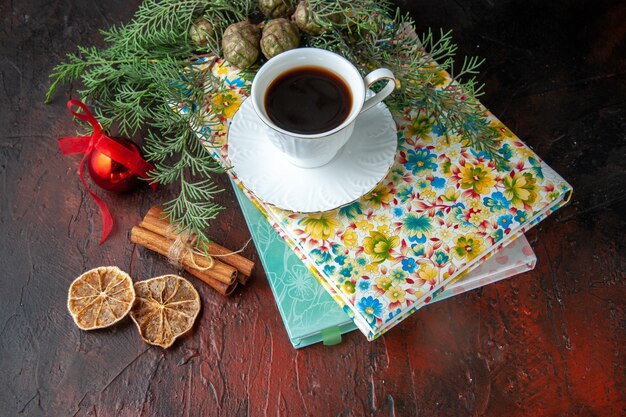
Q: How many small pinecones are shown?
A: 5